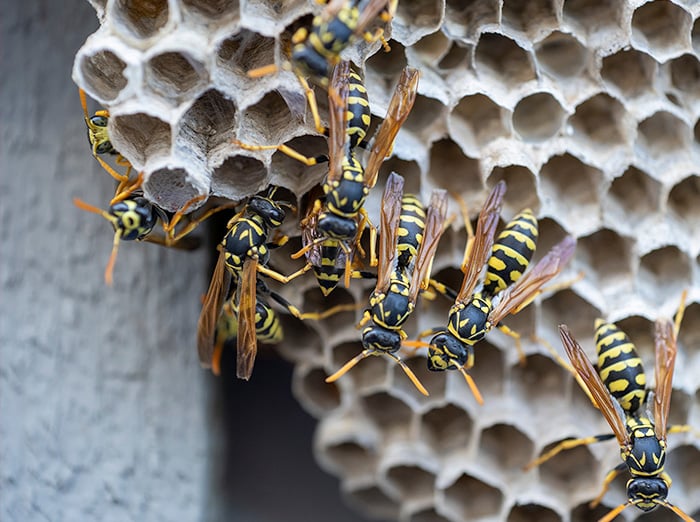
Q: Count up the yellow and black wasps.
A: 9